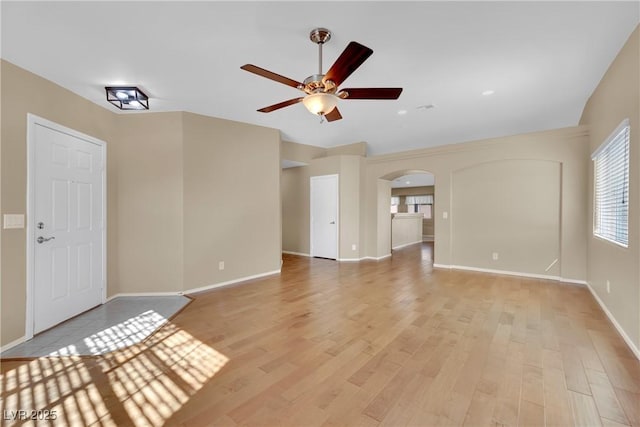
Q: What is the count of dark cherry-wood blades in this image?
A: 5